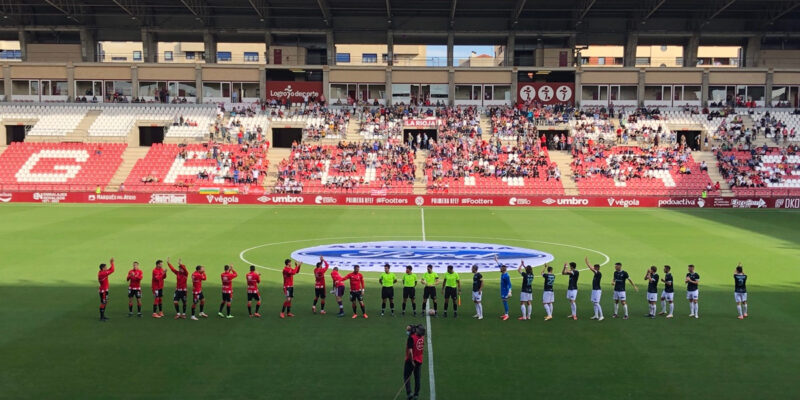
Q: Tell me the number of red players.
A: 11